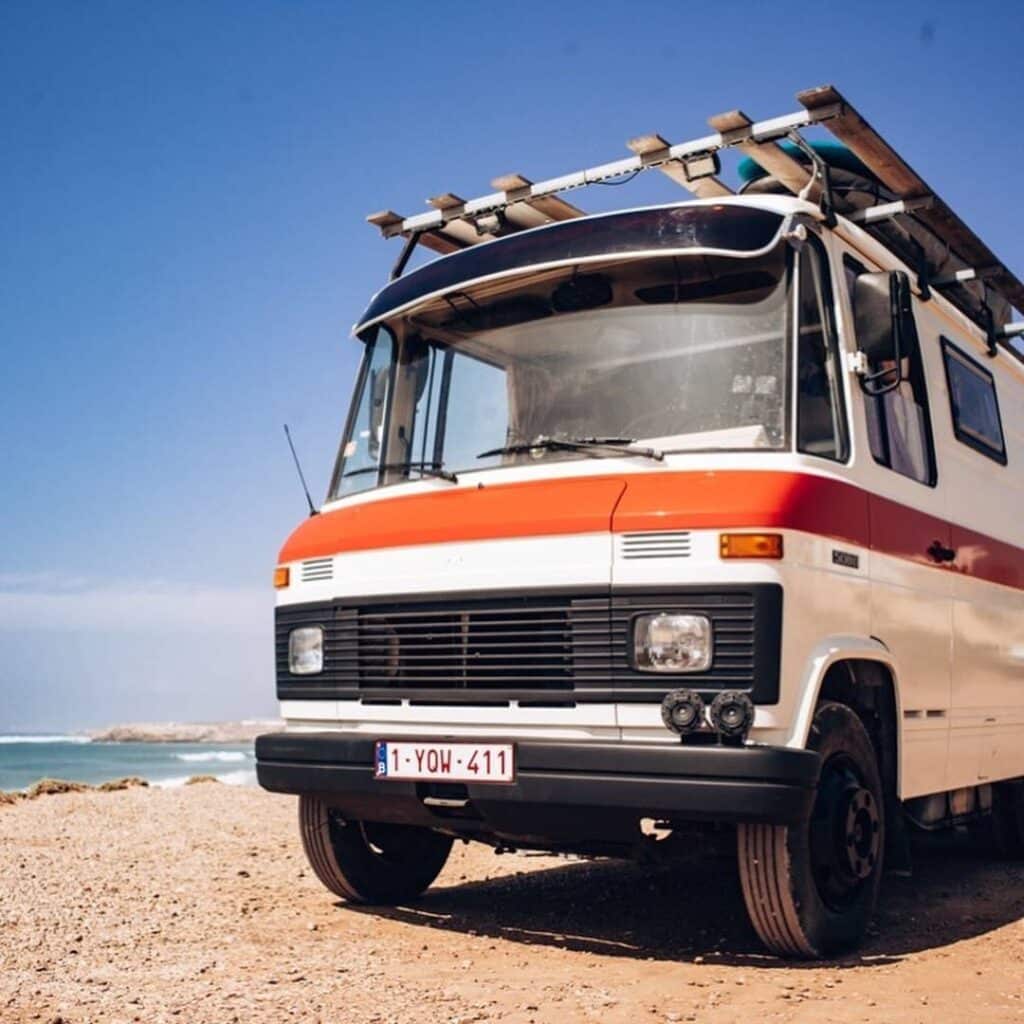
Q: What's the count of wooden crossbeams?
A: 6